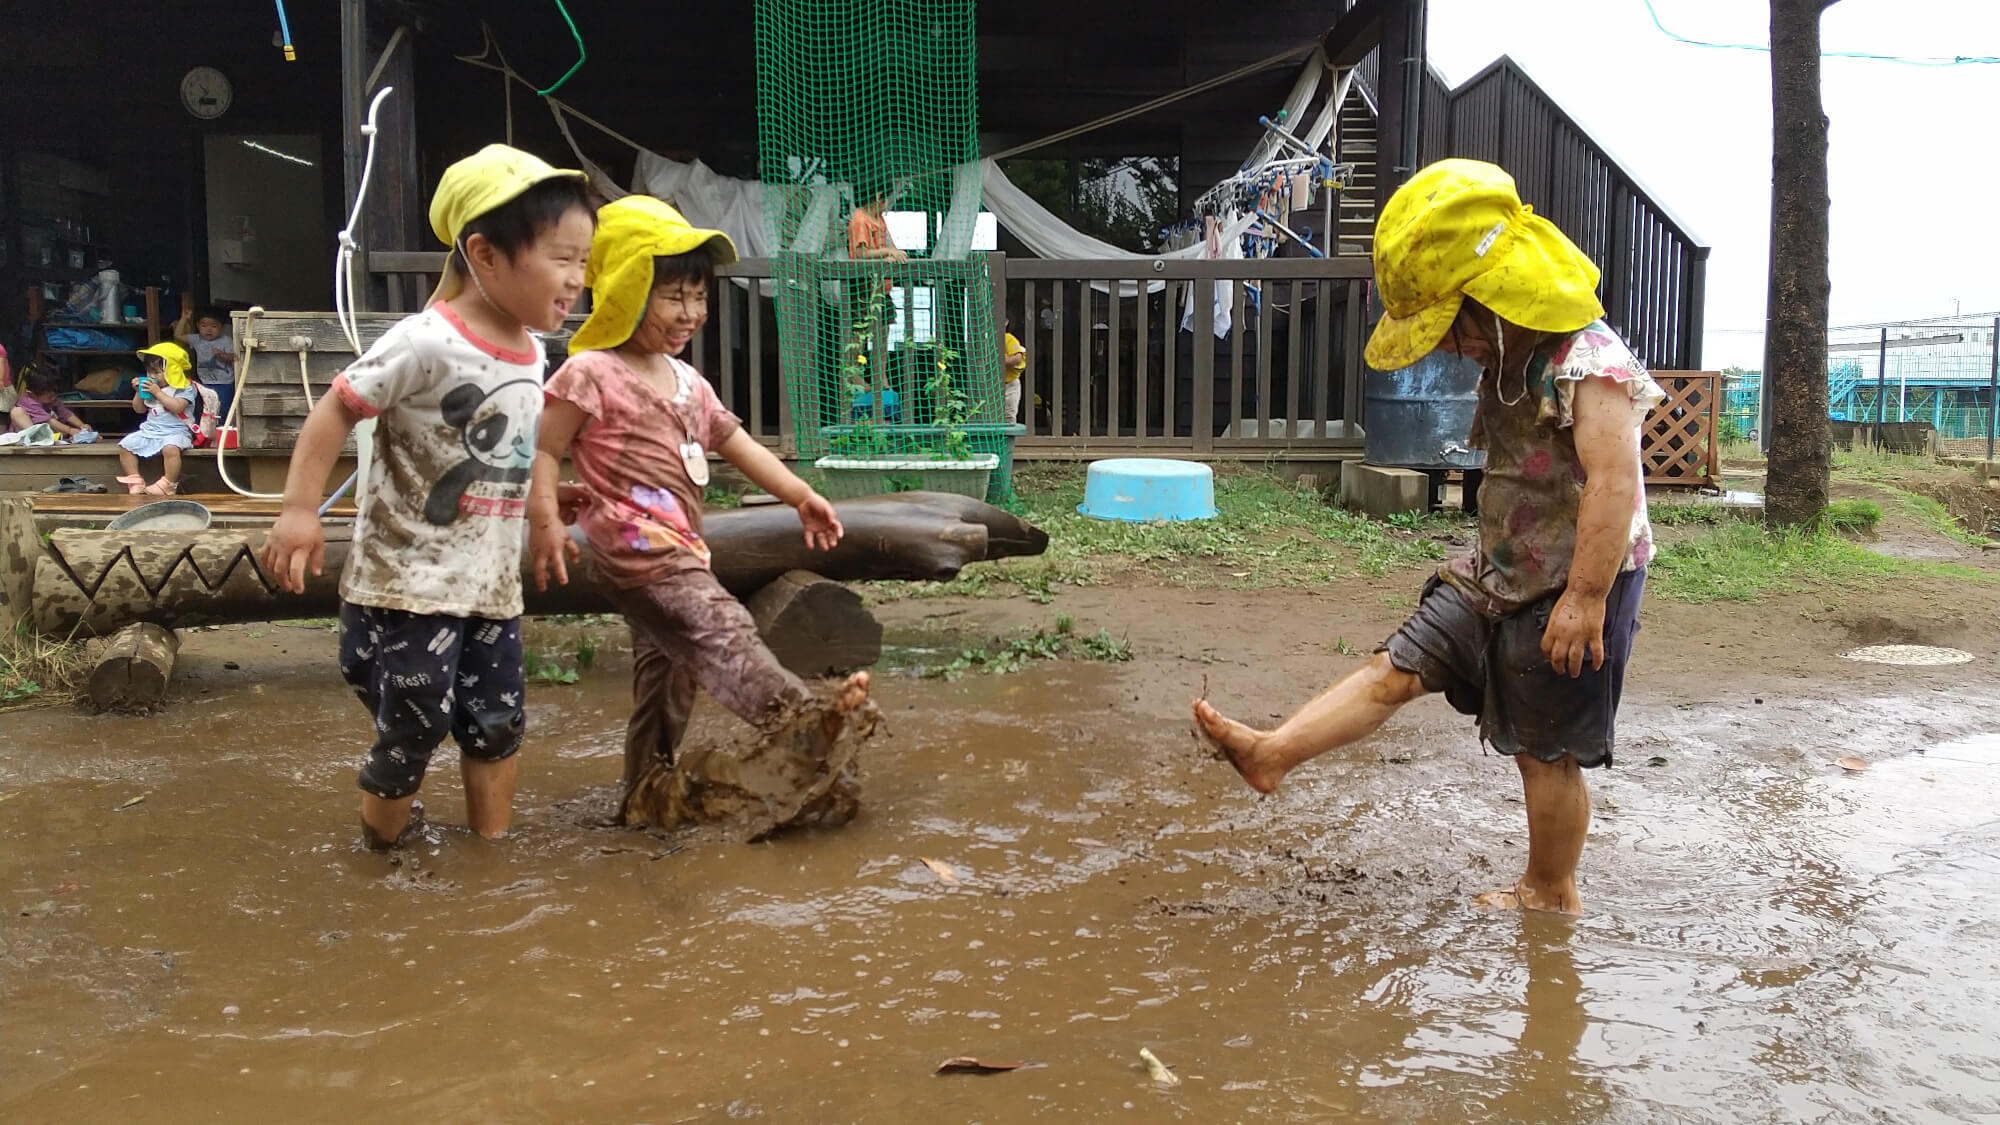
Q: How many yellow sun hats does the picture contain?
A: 4